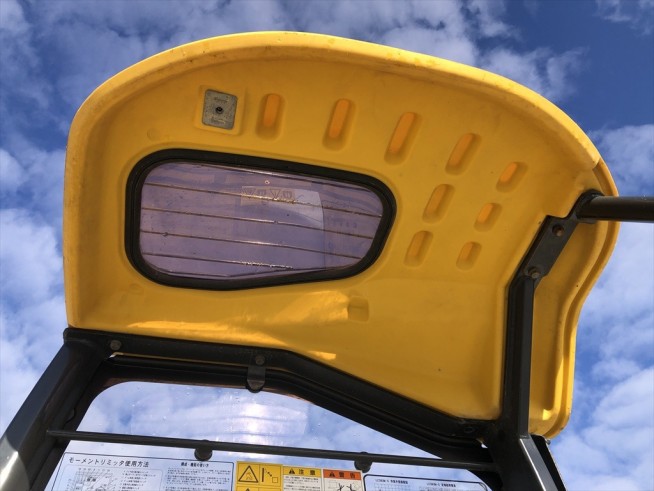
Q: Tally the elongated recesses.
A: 9